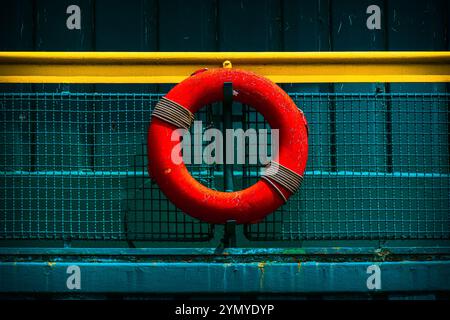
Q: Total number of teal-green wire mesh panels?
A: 2